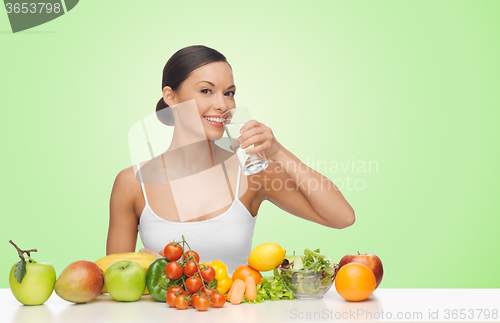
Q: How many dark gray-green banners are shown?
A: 1